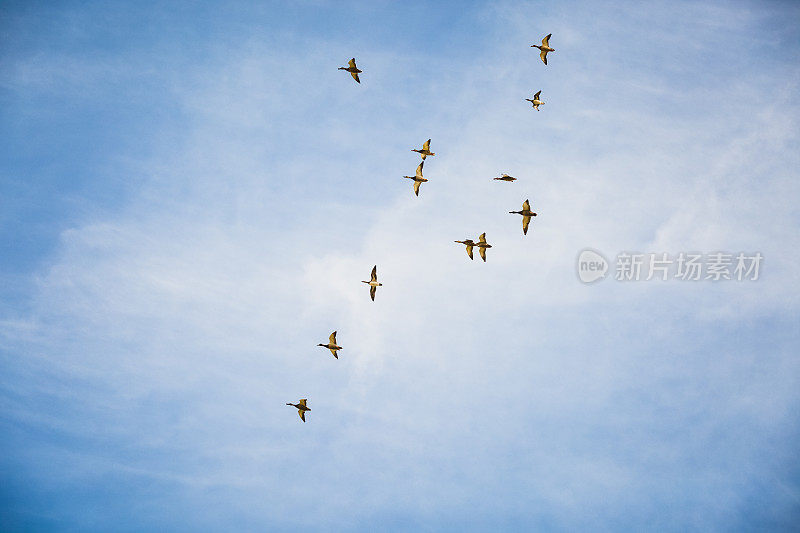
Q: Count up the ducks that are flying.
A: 12